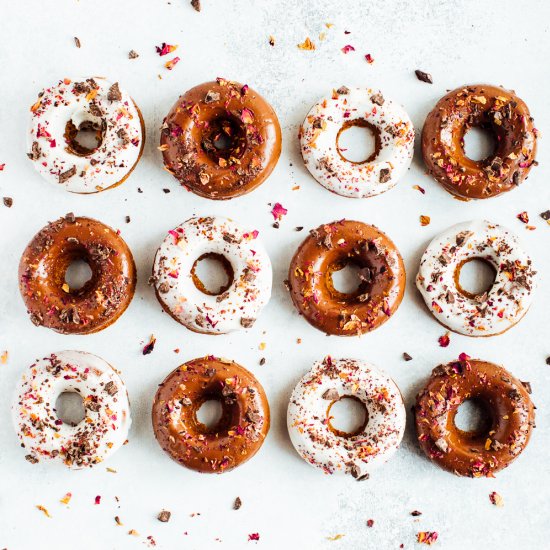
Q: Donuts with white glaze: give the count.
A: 6